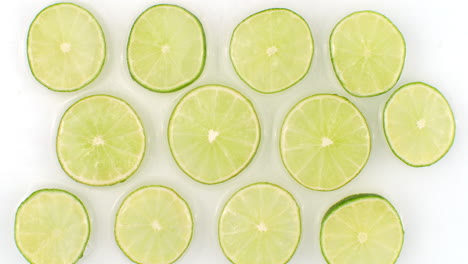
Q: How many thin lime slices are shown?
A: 12